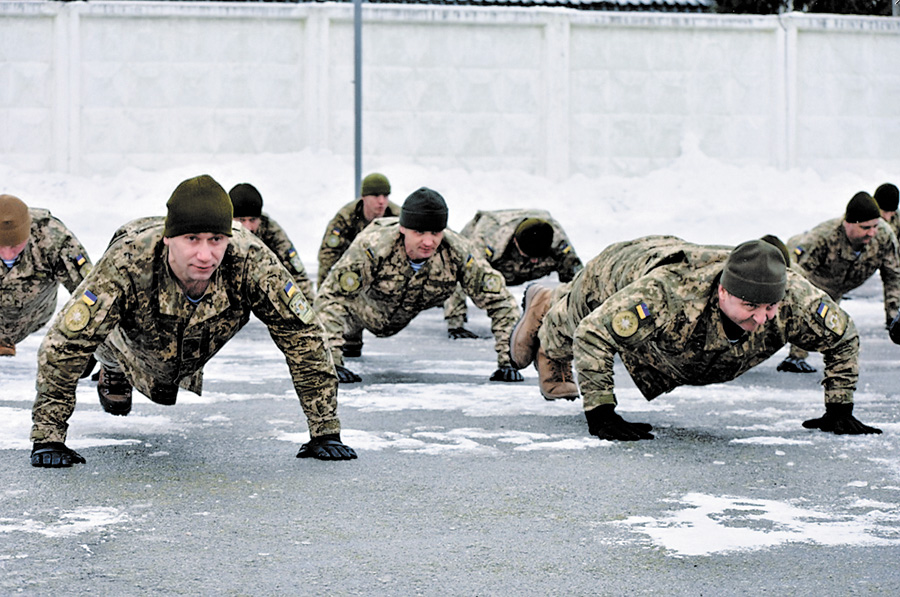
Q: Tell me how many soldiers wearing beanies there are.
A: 10